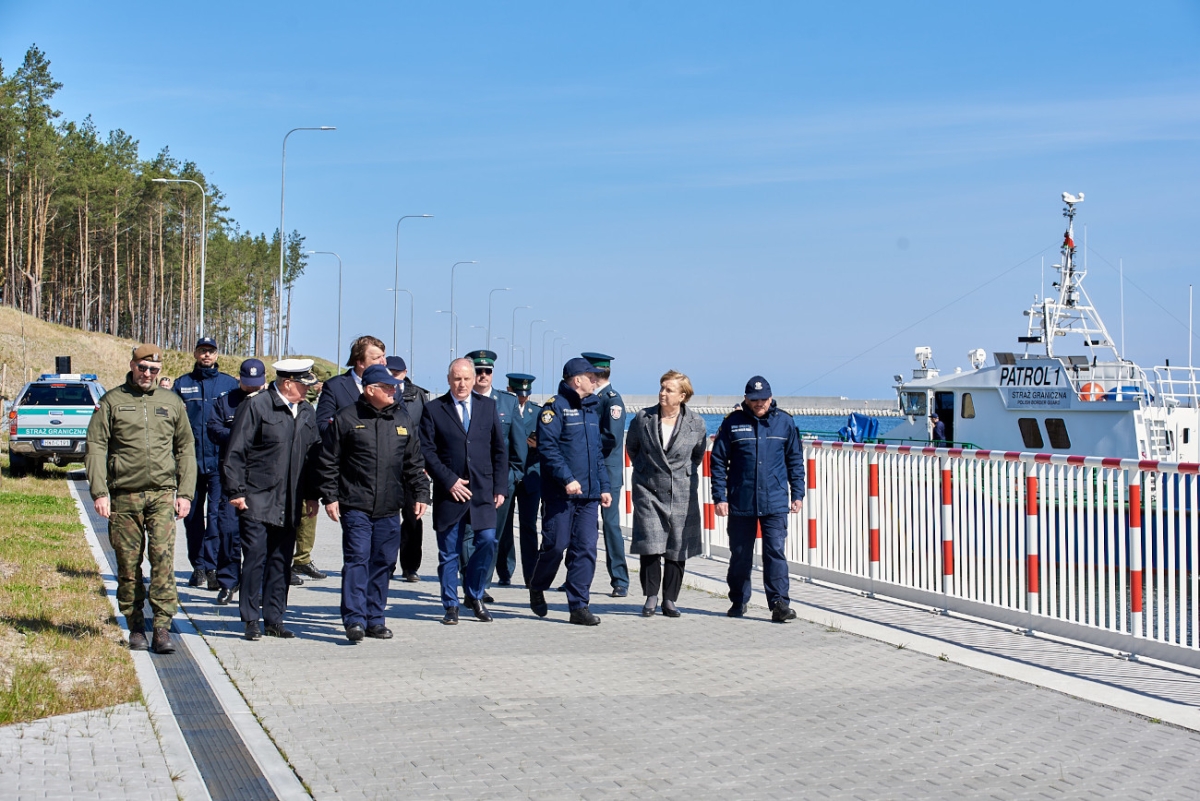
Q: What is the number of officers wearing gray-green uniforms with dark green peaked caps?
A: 3